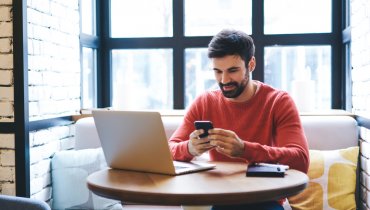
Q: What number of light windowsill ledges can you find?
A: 1